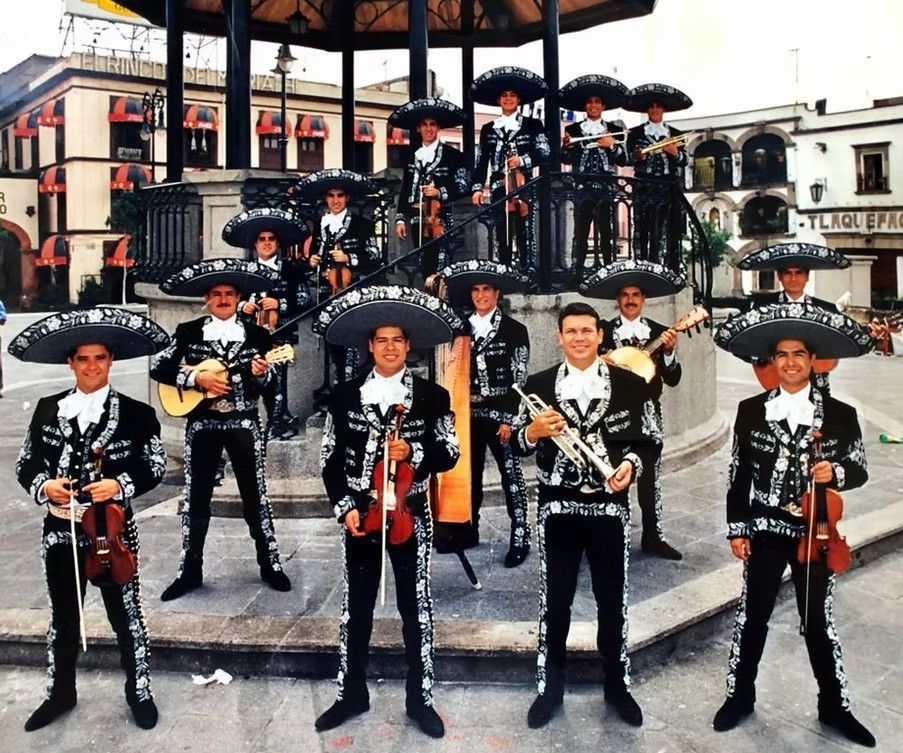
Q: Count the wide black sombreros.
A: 13